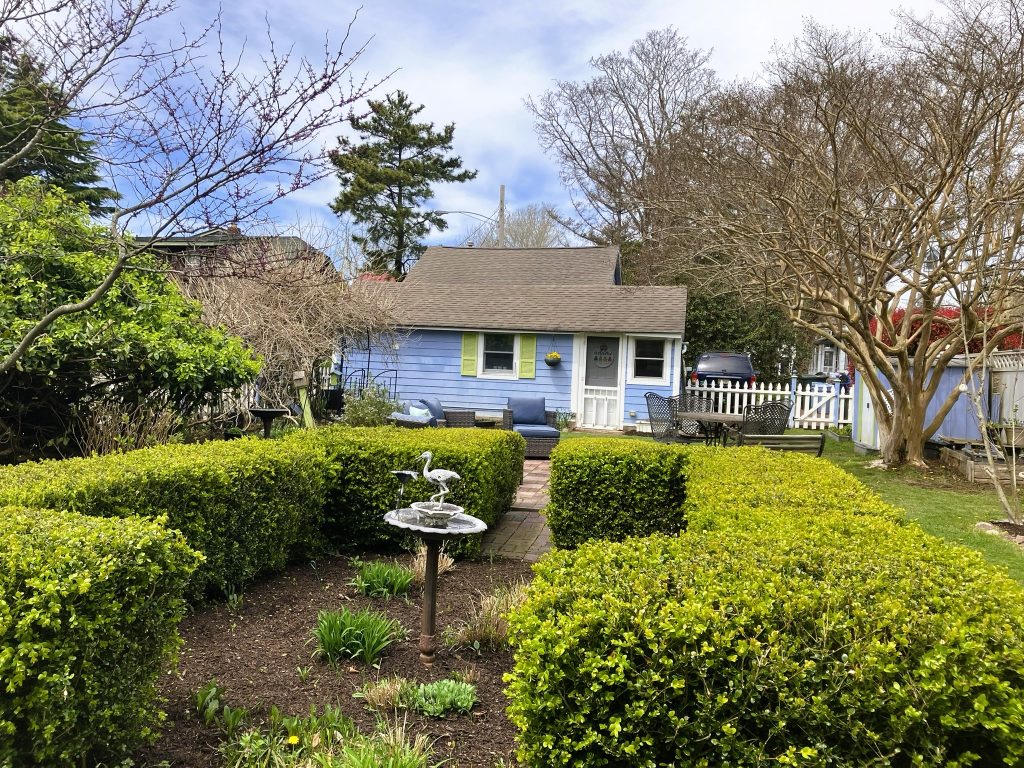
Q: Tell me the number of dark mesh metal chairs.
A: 4